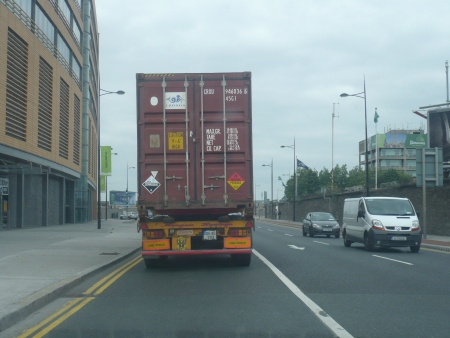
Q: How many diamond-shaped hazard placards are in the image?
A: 2